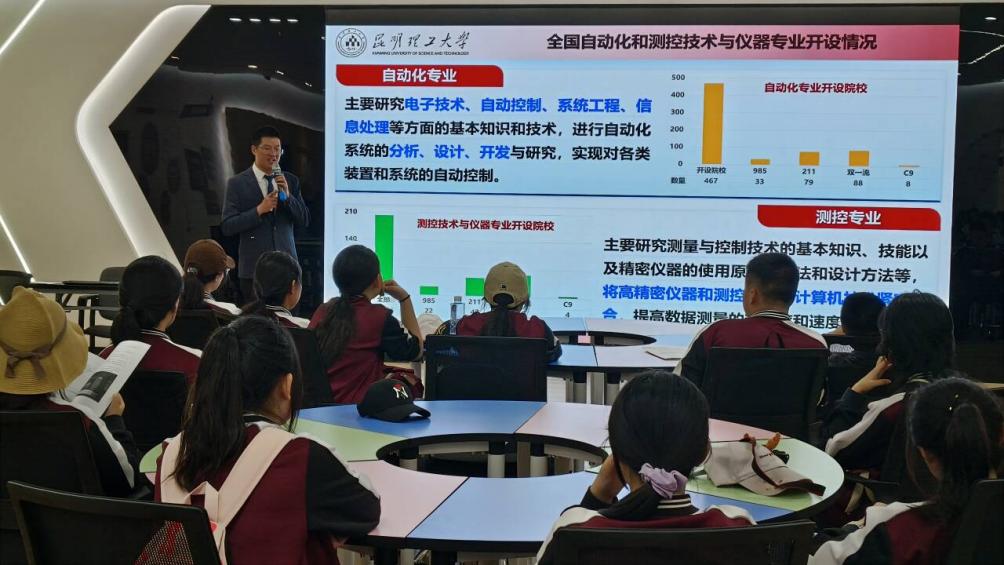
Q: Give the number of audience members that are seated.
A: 12